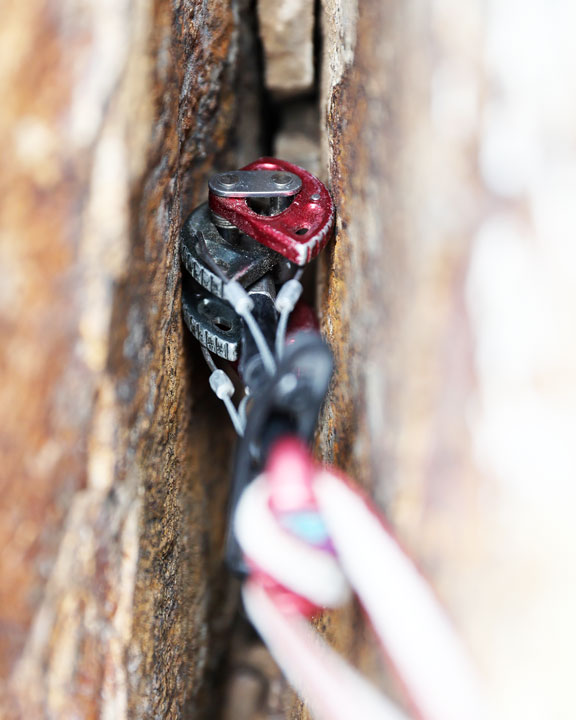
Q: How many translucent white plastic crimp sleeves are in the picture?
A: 3